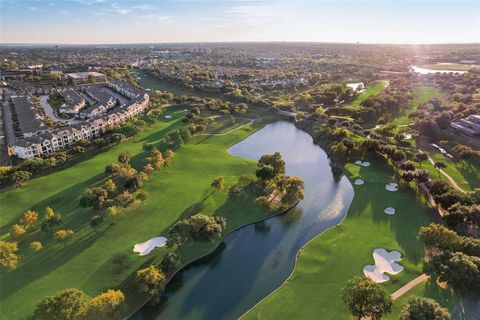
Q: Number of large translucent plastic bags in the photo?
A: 0